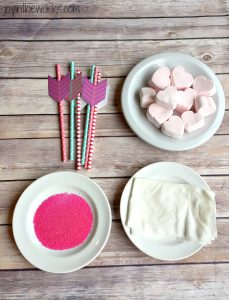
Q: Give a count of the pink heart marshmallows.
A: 10